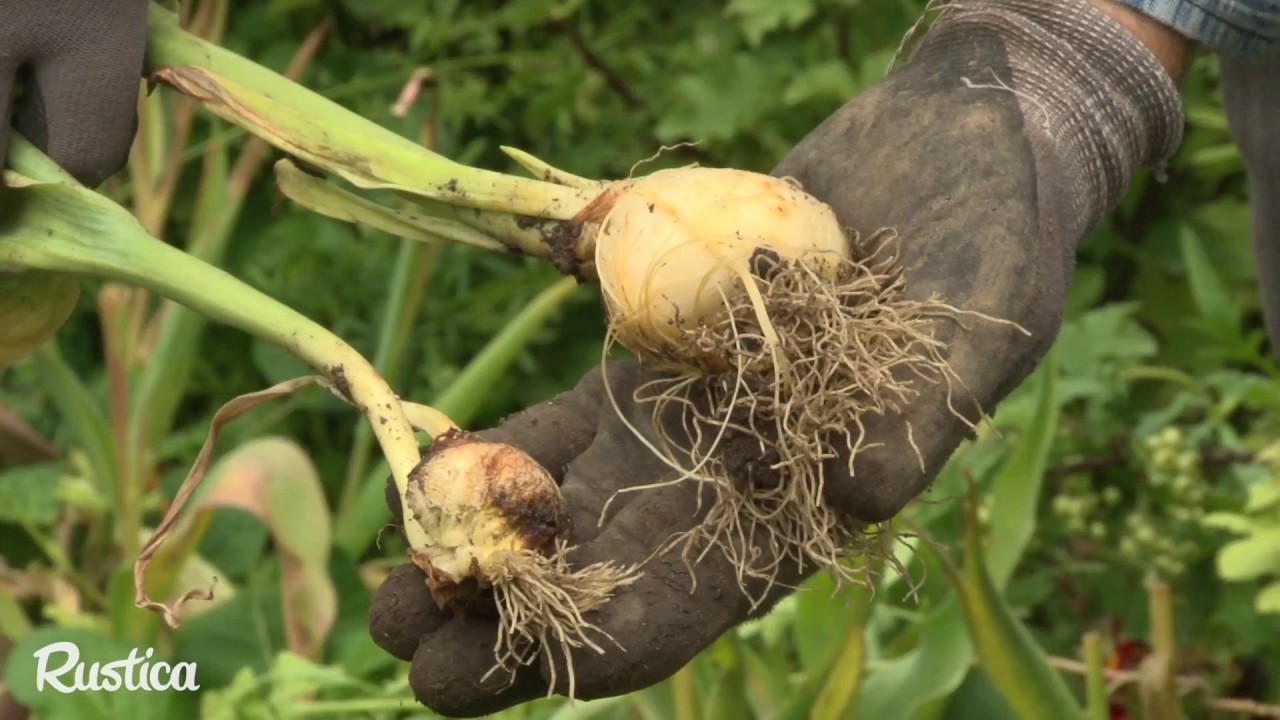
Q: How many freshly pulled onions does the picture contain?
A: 2